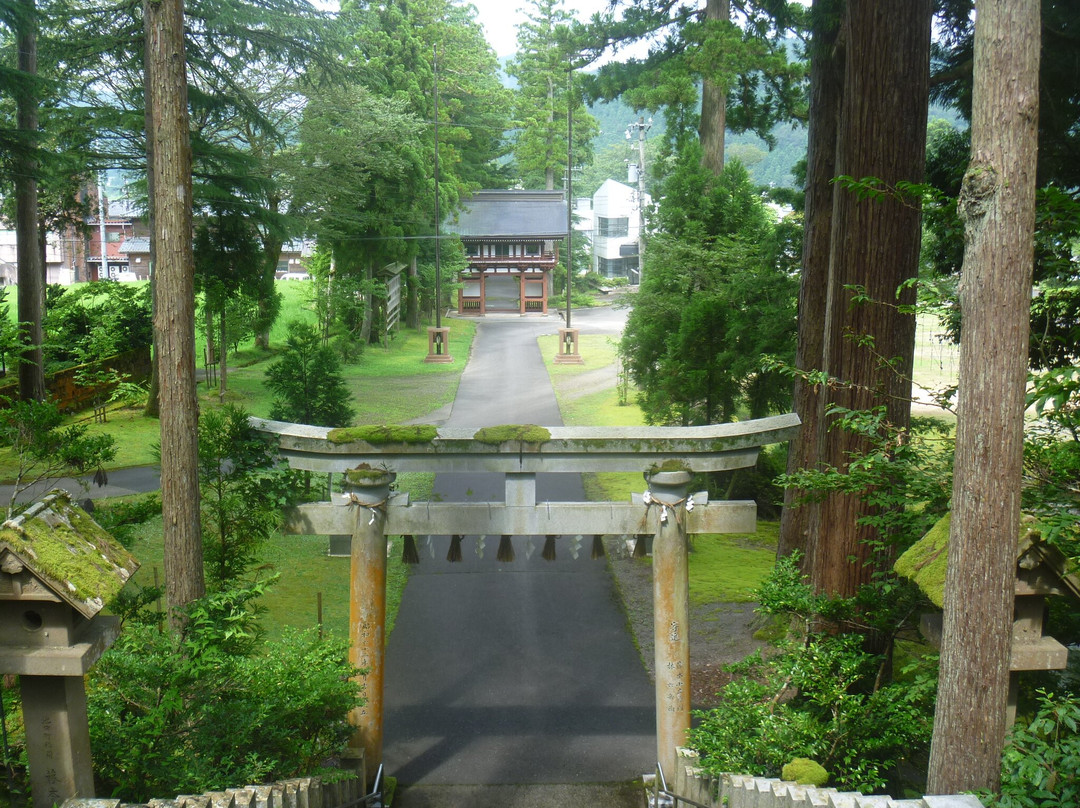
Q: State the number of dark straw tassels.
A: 6